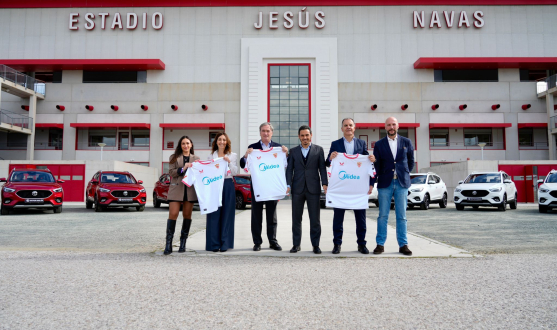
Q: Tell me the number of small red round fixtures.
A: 13